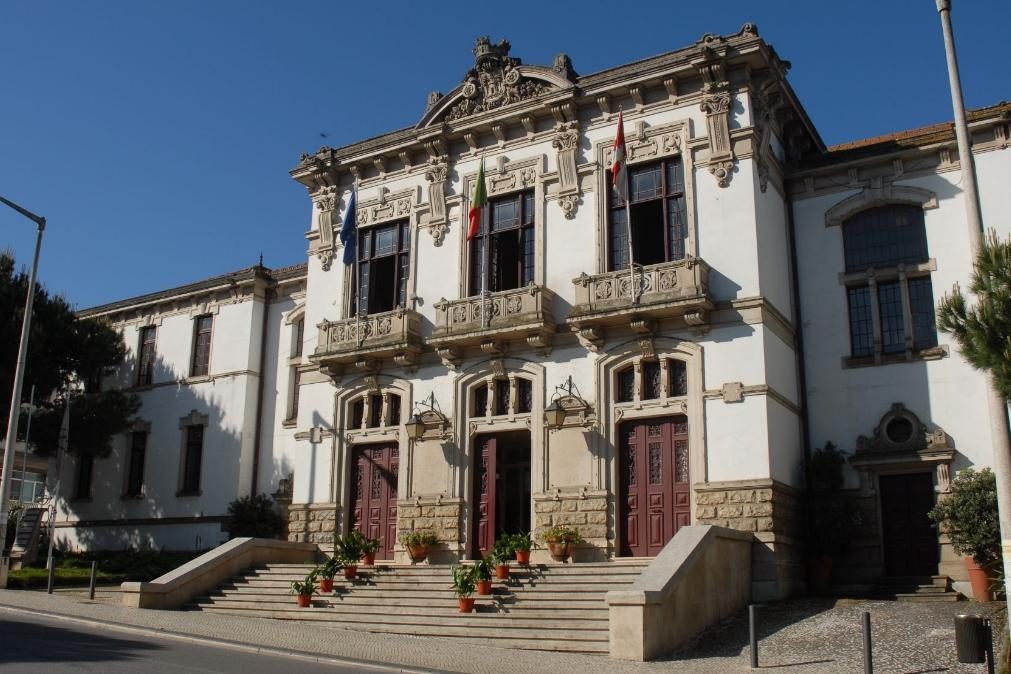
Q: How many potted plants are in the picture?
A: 12